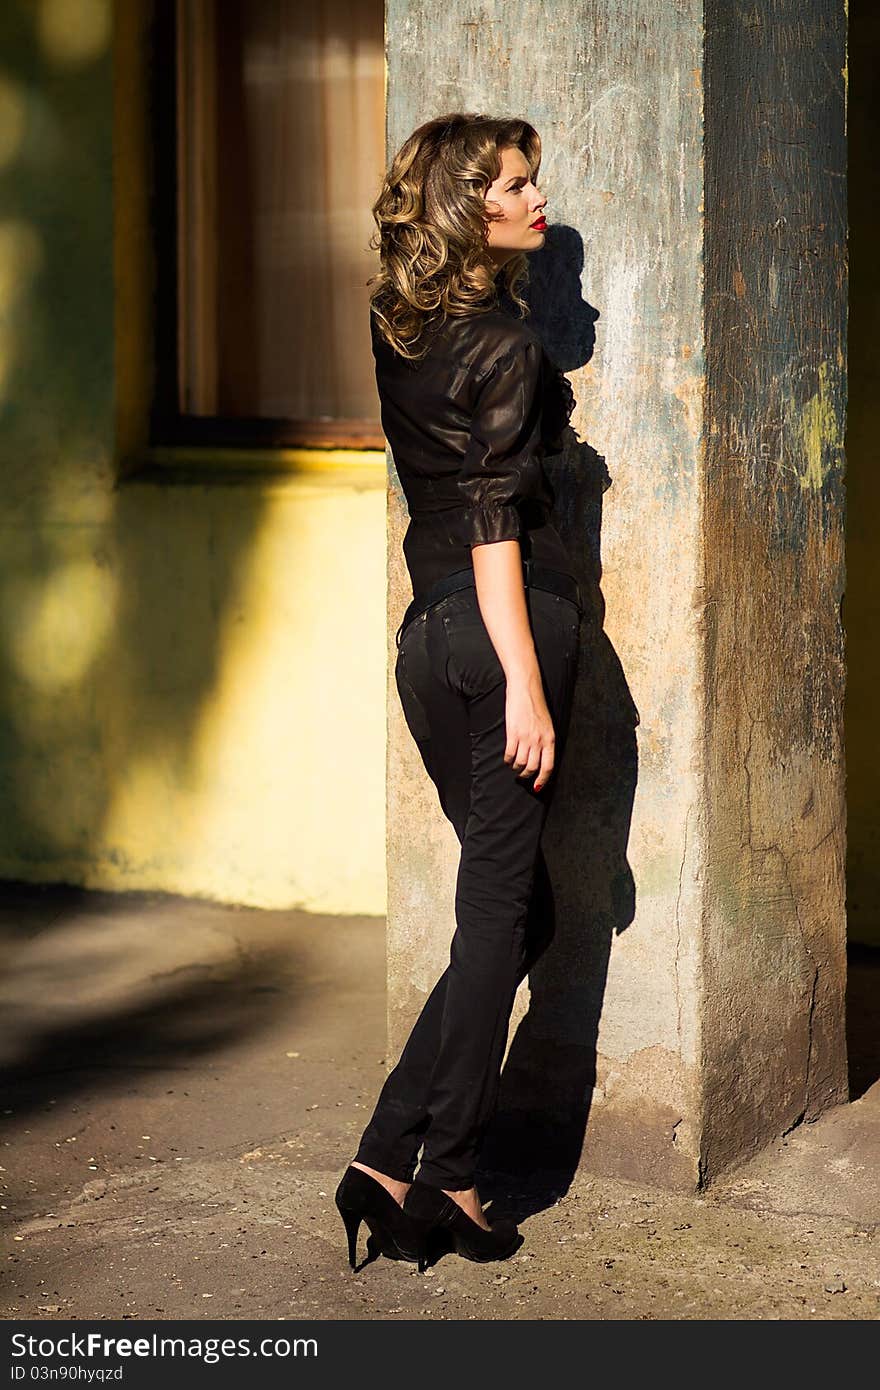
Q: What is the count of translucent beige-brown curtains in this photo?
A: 1